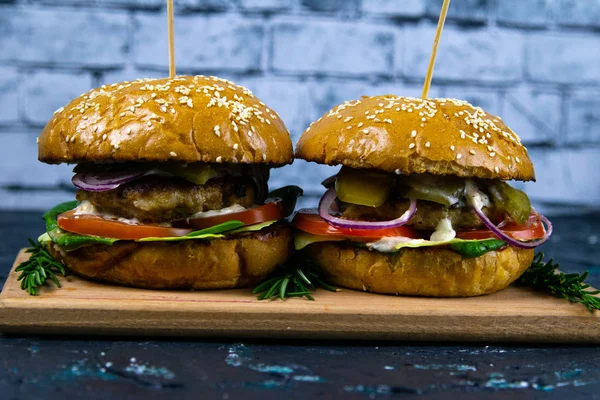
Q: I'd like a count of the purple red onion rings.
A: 3